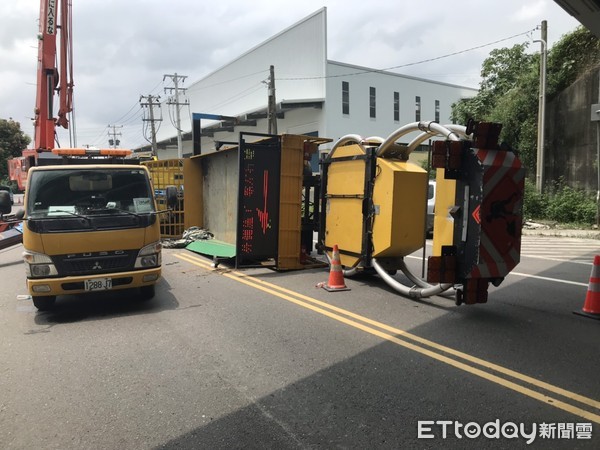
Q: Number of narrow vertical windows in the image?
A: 5